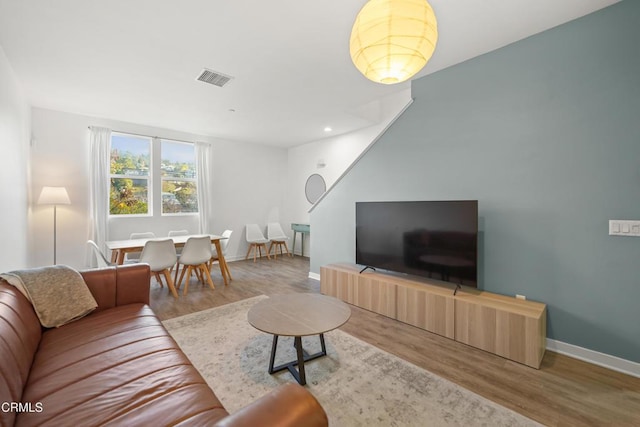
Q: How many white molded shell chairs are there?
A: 8